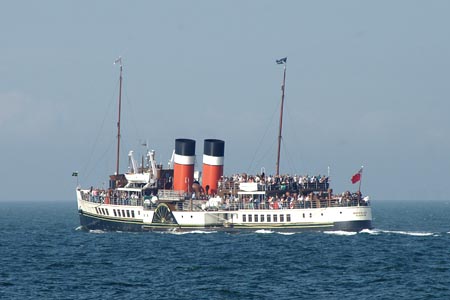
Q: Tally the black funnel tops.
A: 2